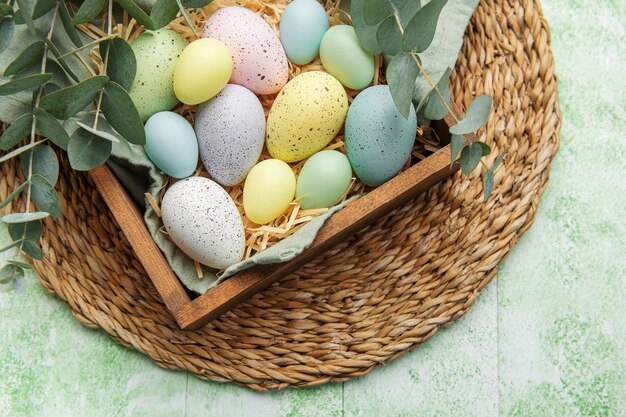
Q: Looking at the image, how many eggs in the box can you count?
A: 12